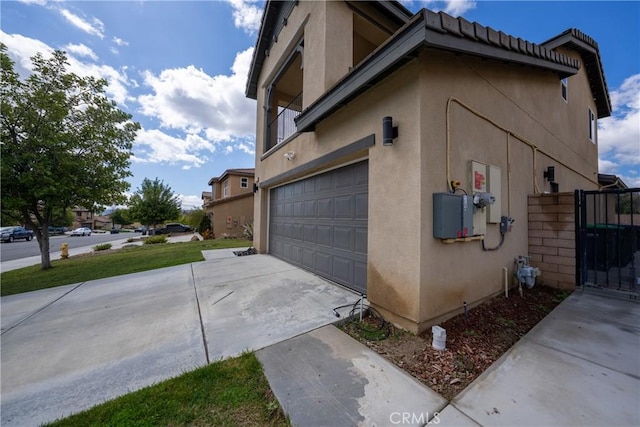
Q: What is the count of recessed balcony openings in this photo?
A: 2